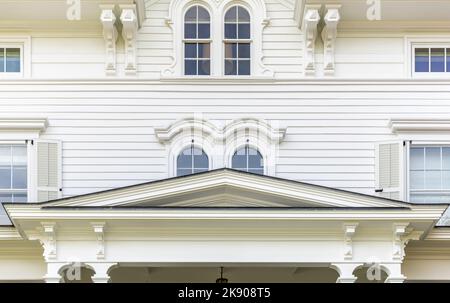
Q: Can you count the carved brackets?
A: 8